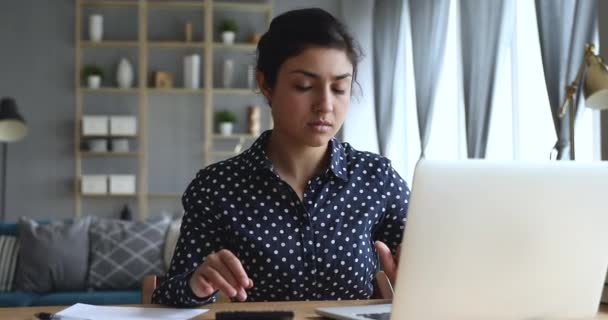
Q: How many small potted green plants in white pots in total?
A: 3